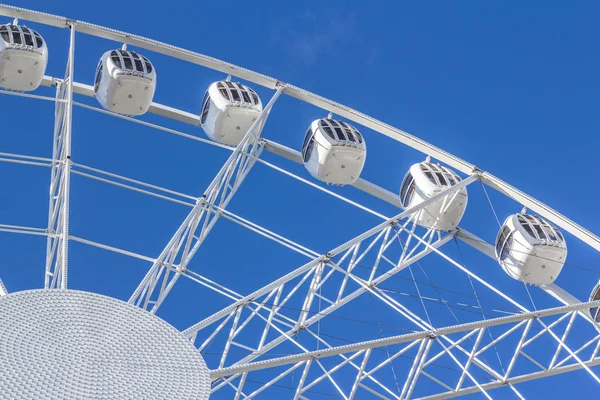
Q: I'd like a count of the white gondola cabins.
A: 7